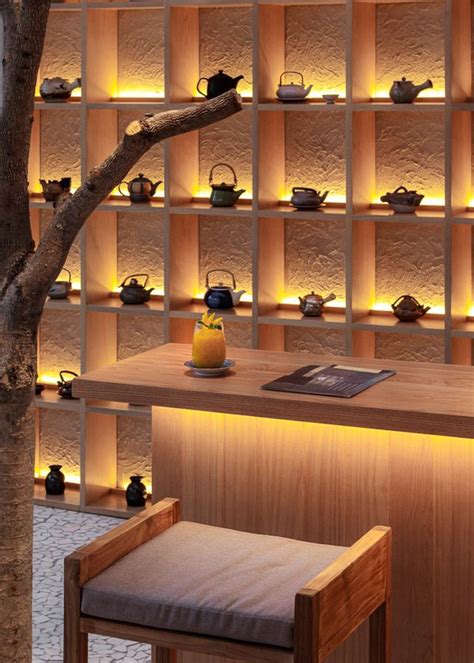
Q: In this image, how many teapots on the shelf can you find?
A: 15